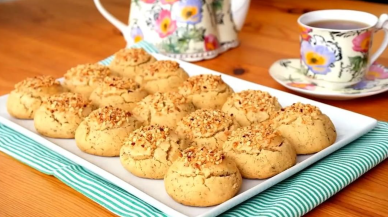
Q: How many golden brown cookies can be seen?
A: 15